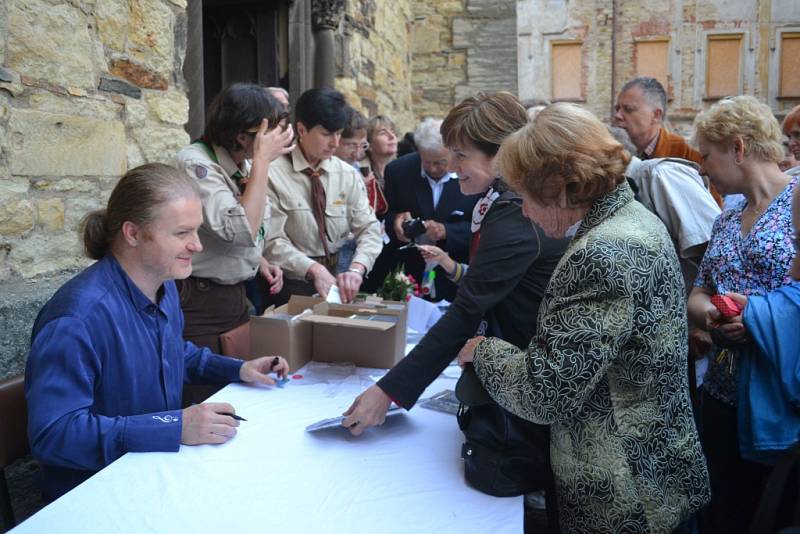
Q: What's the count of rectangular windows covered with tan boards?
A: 4